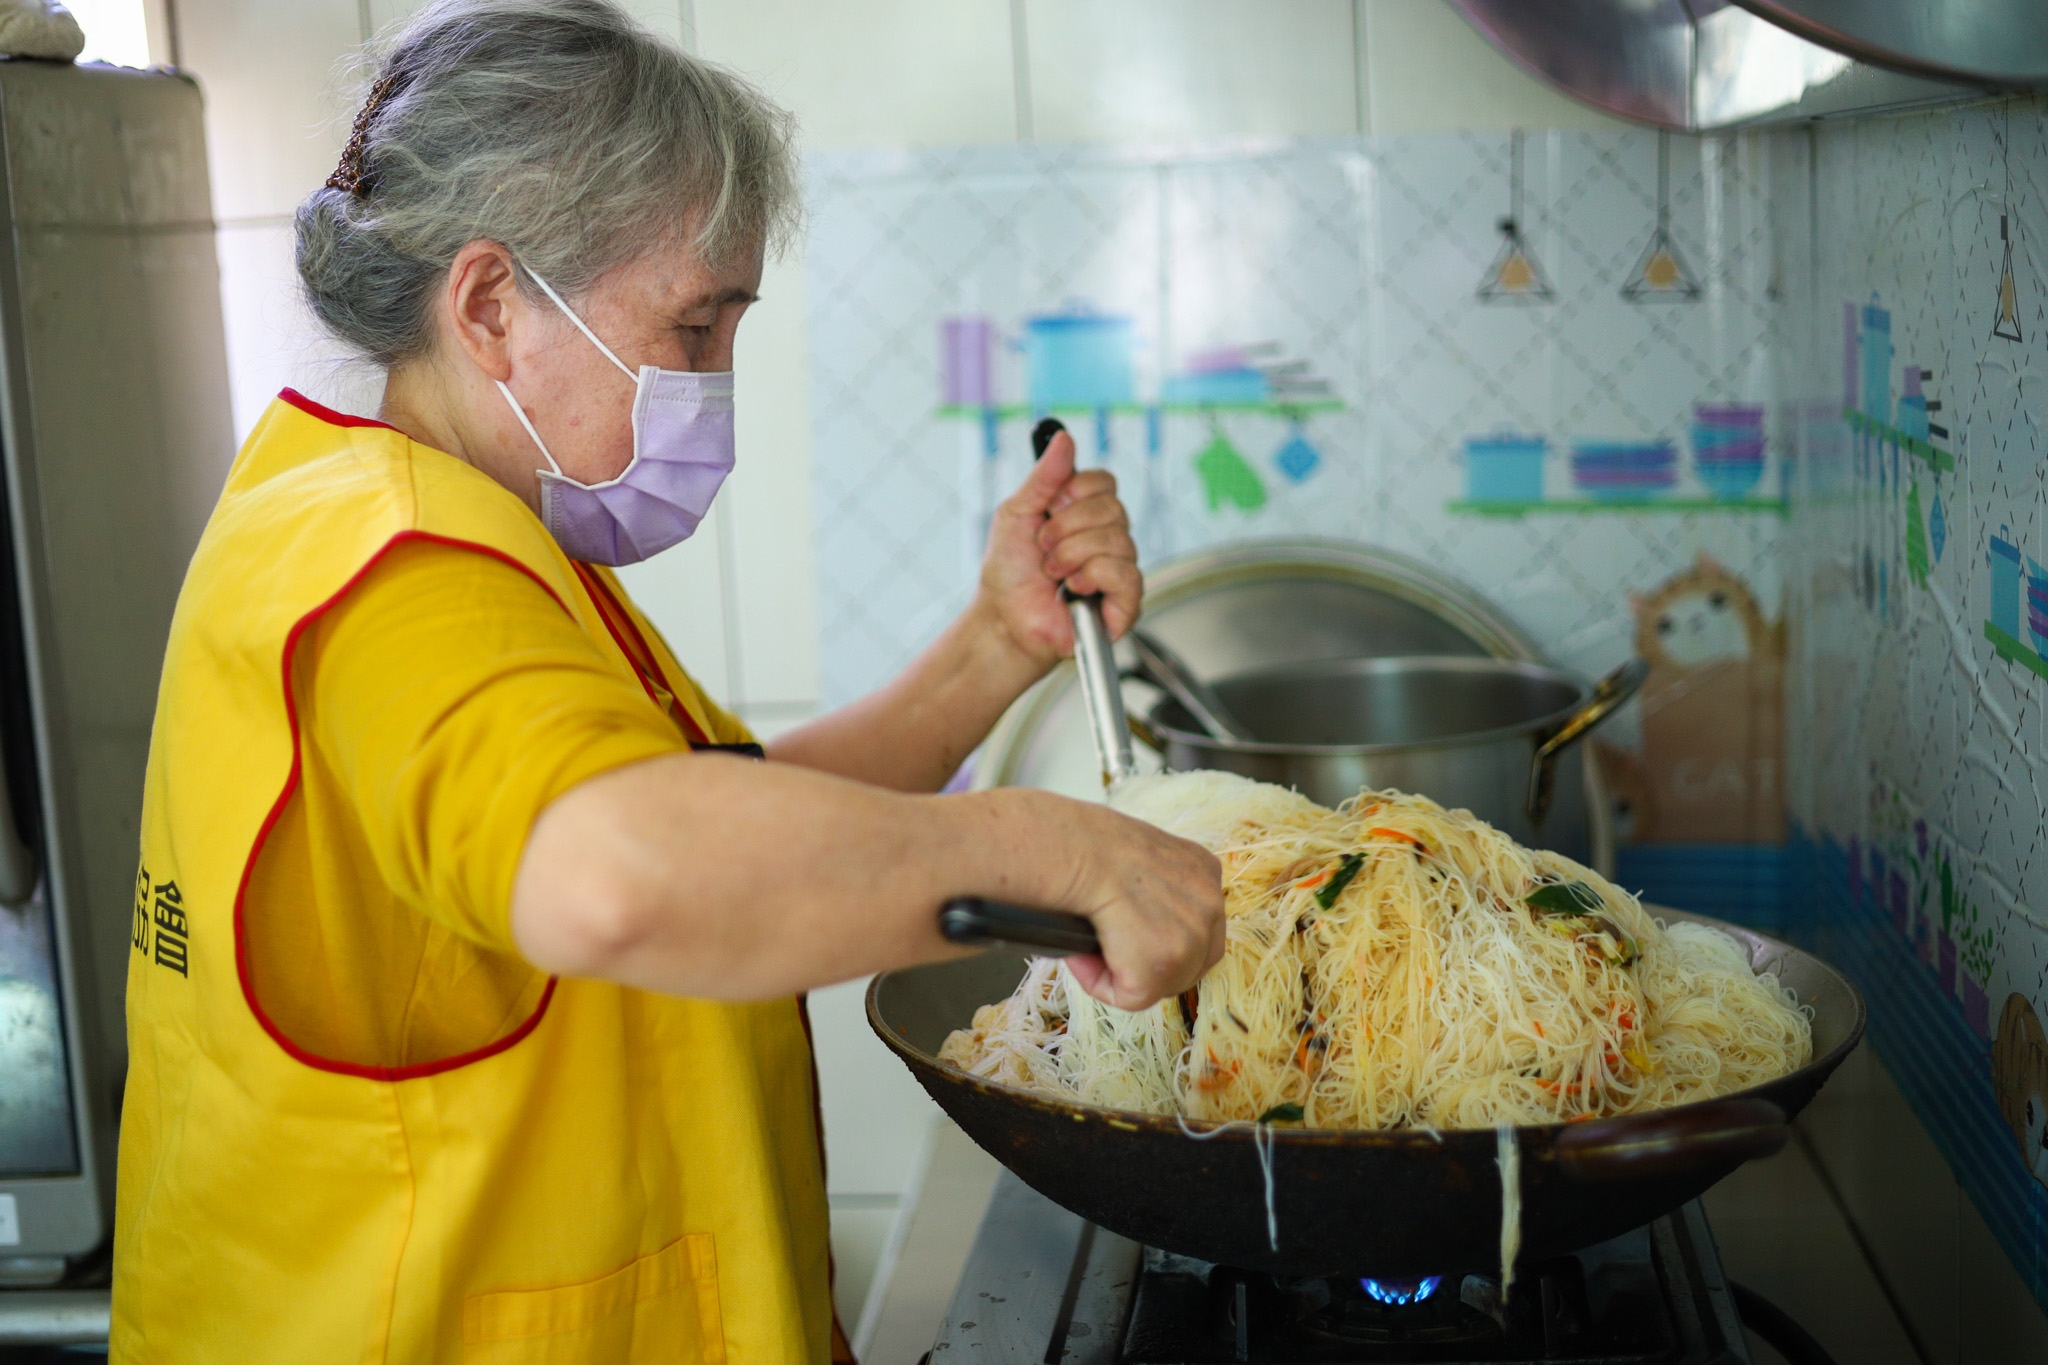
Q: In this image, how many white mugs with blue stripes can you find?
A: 0